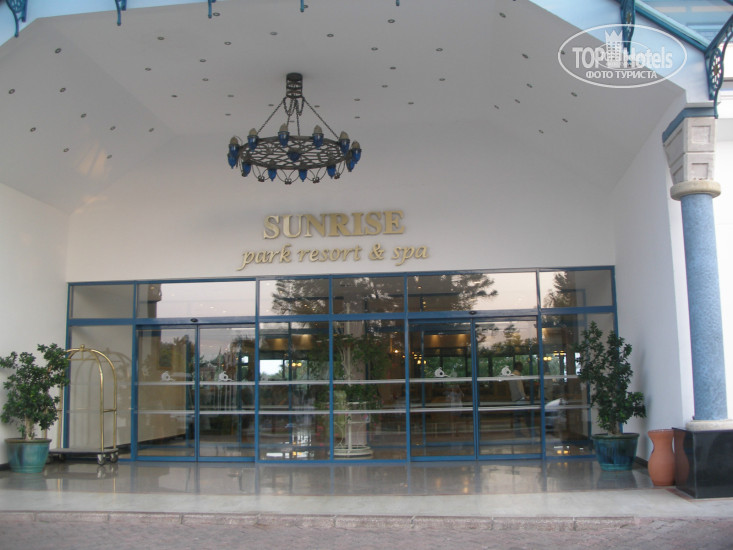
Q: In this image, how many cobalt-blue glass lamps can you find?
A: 13